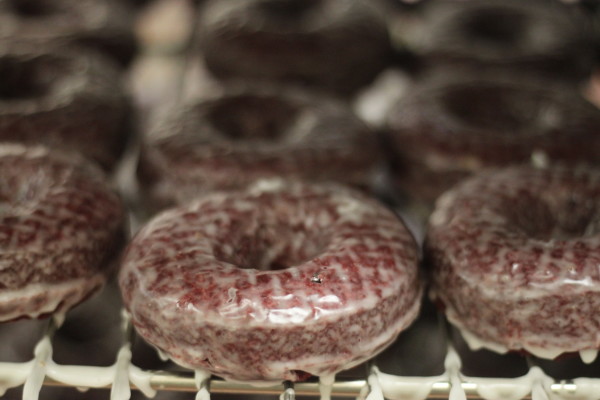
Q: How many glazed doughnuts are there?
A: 9